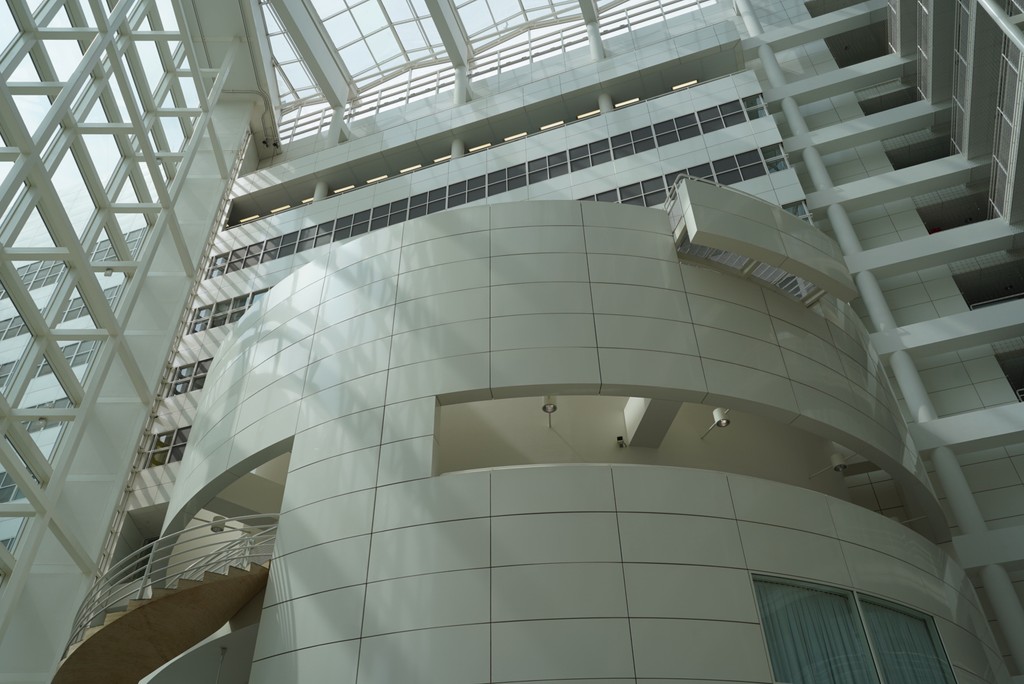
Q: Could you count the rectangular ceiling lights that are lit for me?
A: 13